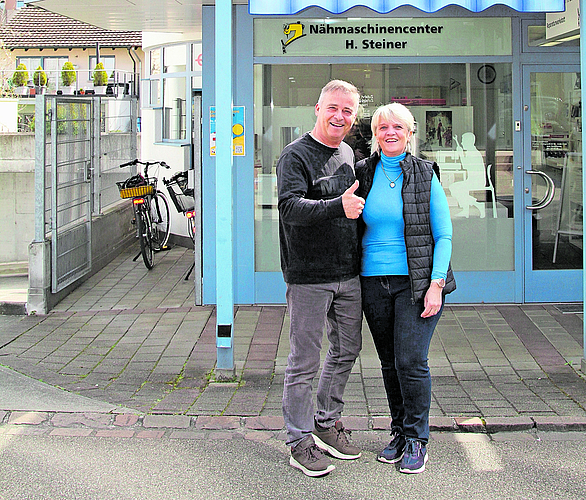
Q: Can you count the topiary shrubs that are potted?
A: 4